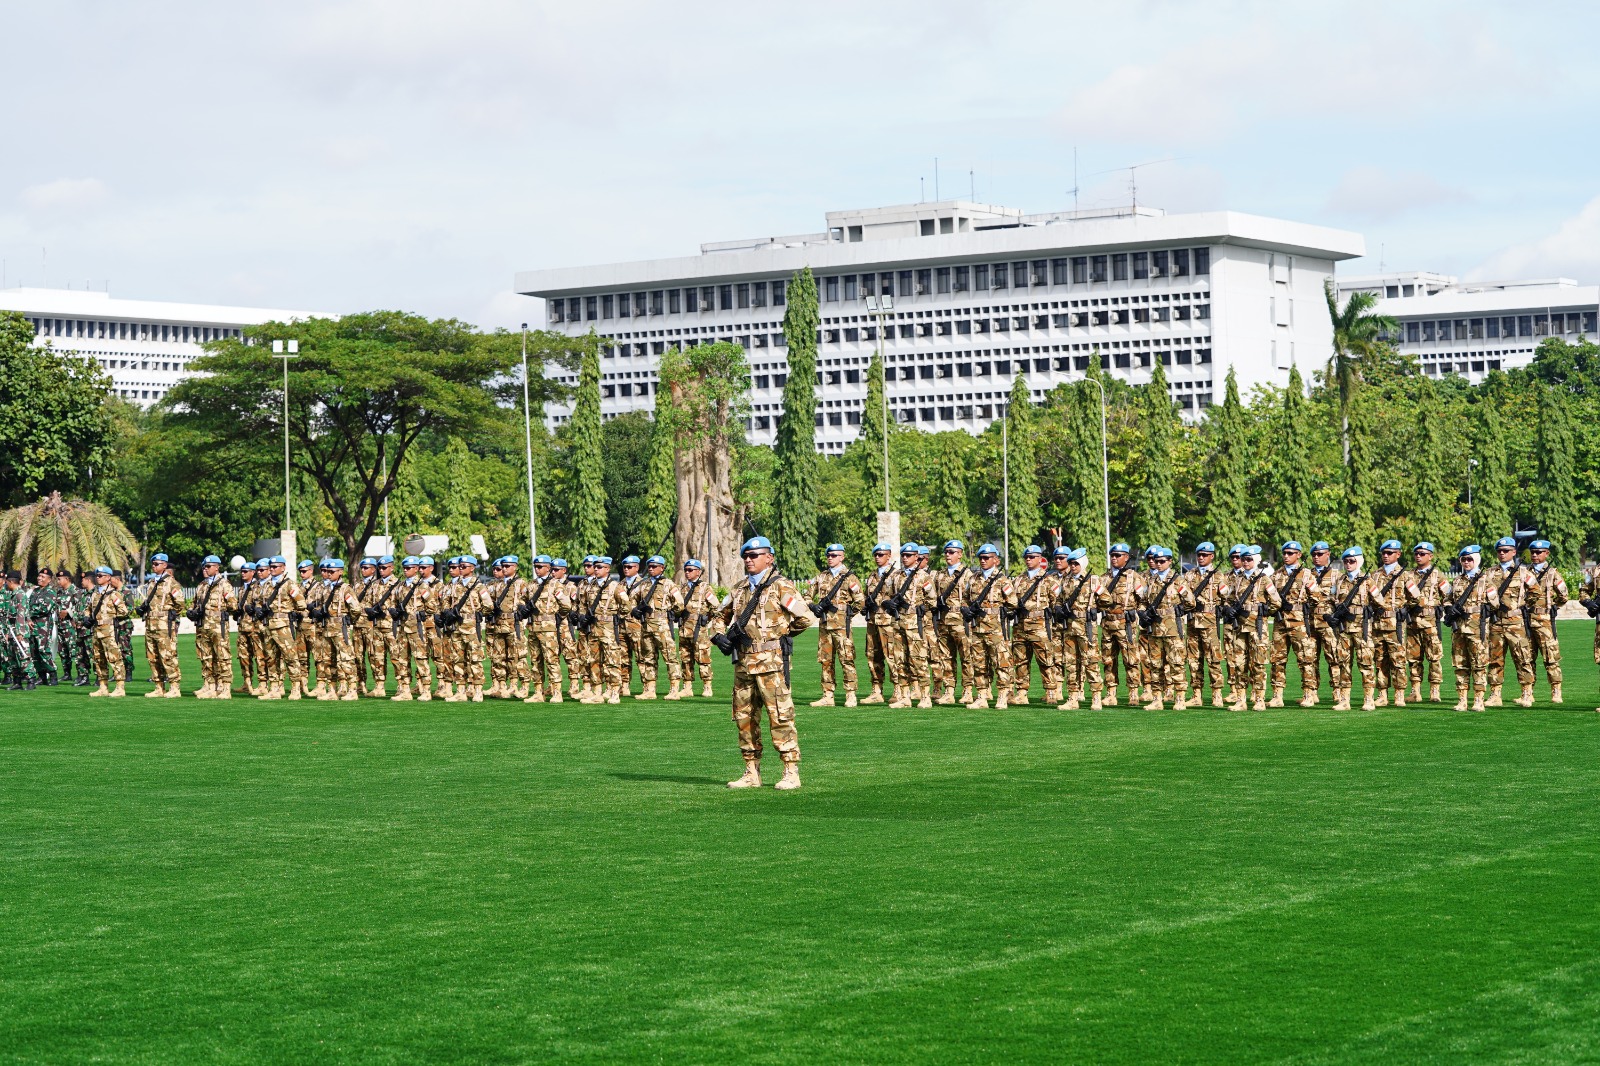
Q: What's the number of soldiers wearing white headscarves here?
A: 4